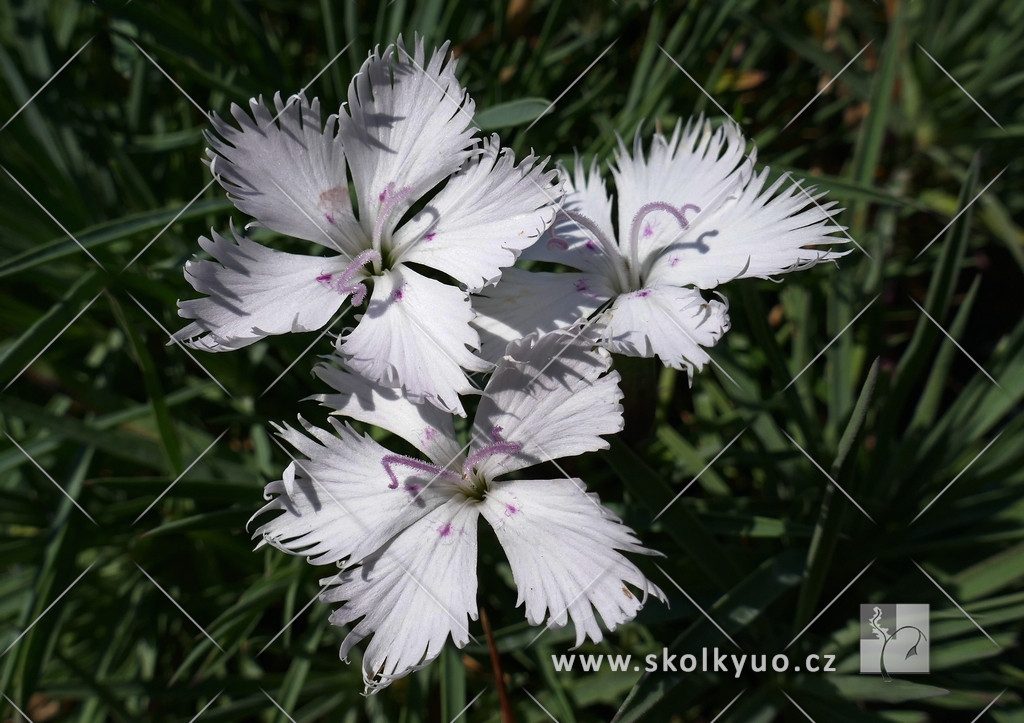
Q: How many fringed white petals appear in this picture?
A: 15